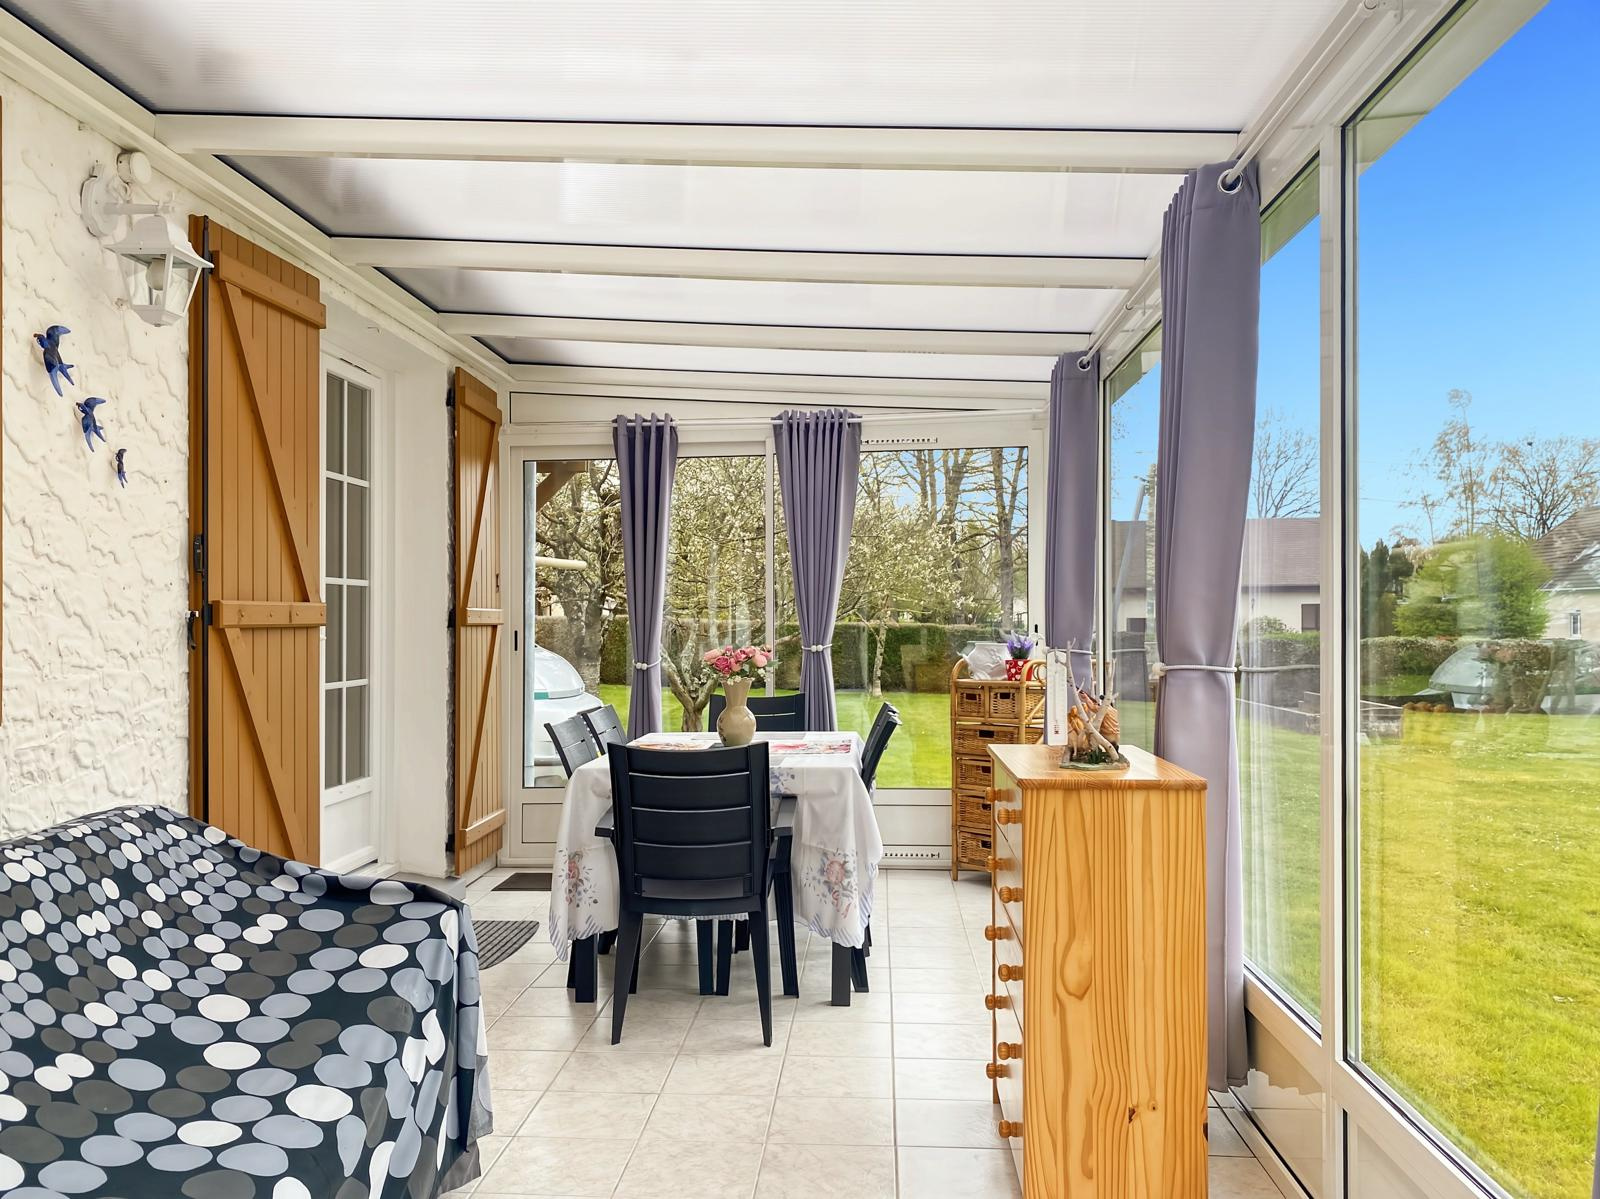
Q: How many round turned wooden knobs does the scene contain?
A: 10